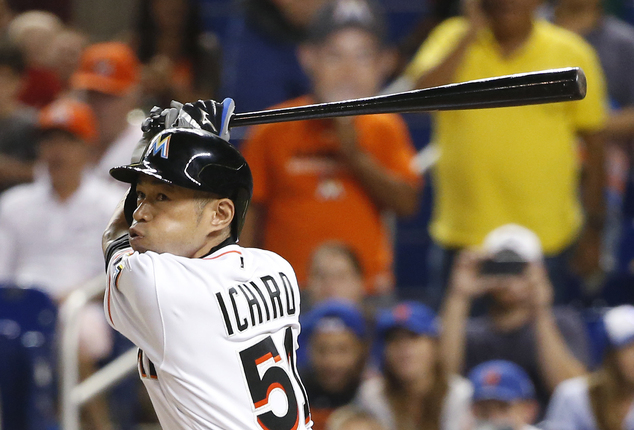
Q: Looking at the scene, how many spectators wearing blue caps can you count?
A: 3